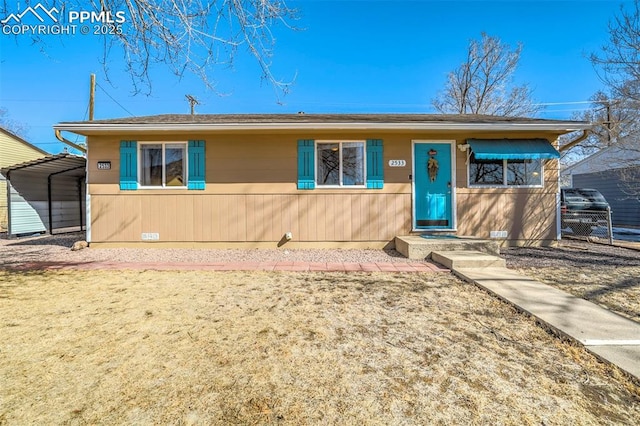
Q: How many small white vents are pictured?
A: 2